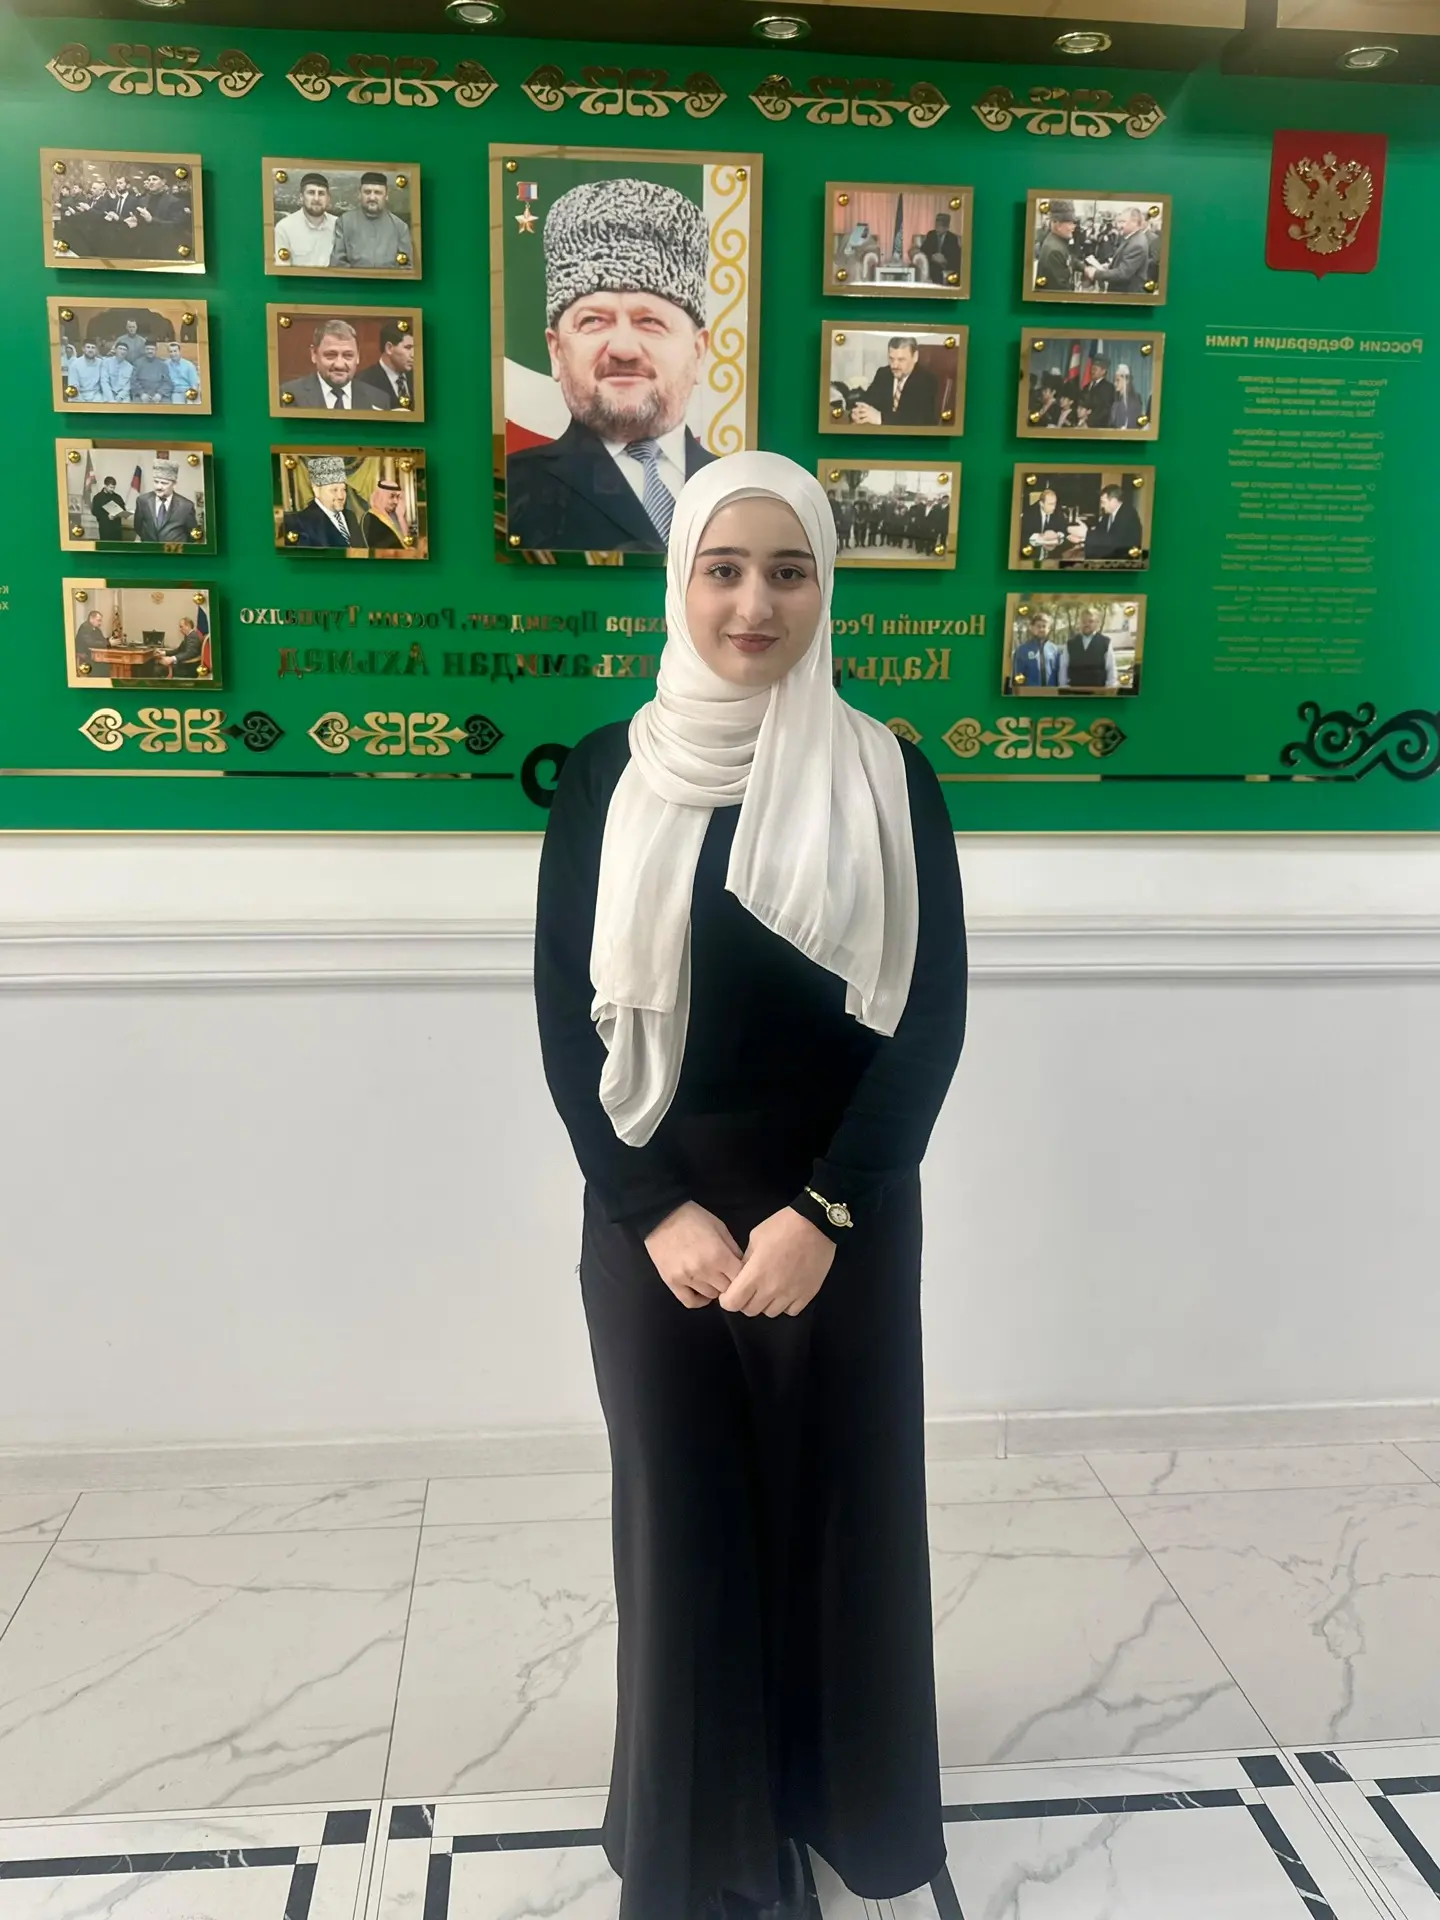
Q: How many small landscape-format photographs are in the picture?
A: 14